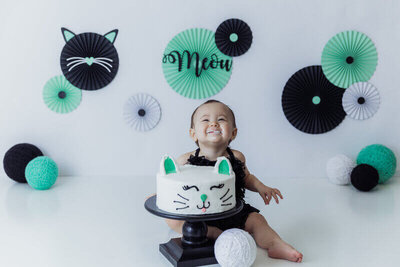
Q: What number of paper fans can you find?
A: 8